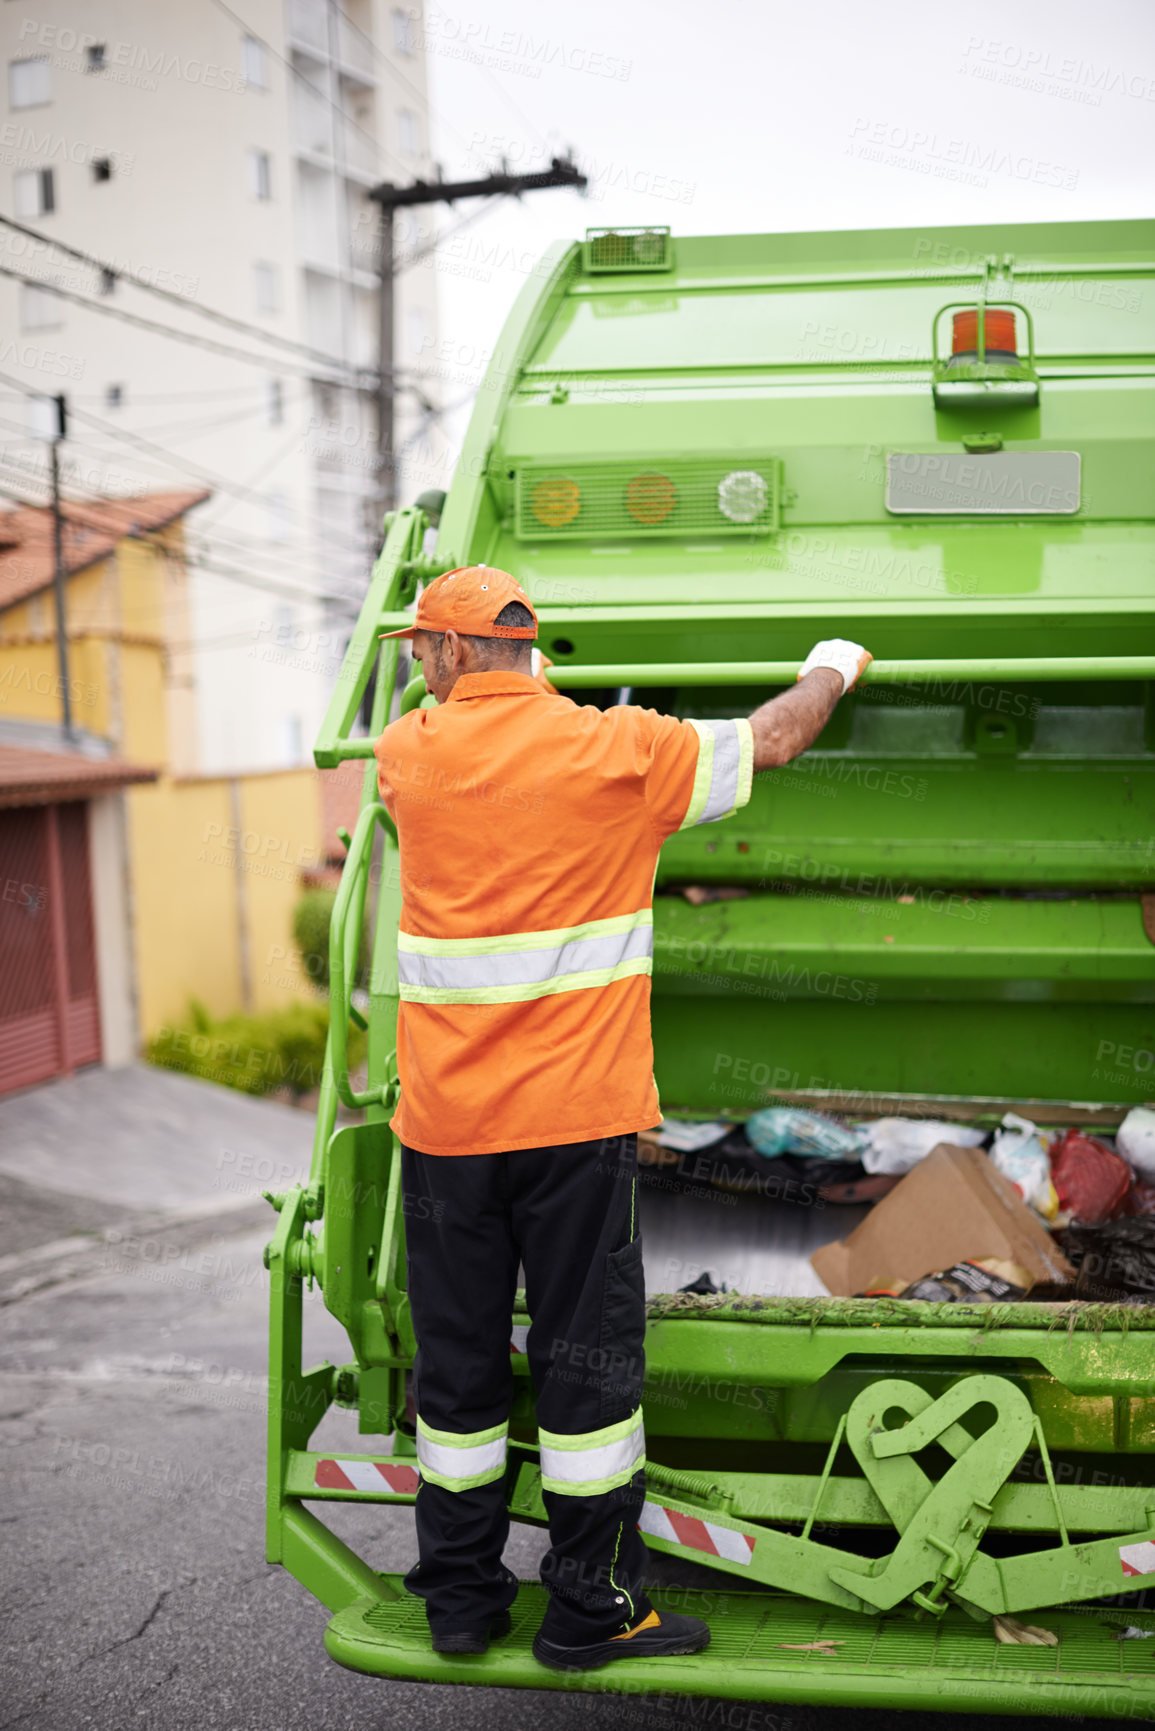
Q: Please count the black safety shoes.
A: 2